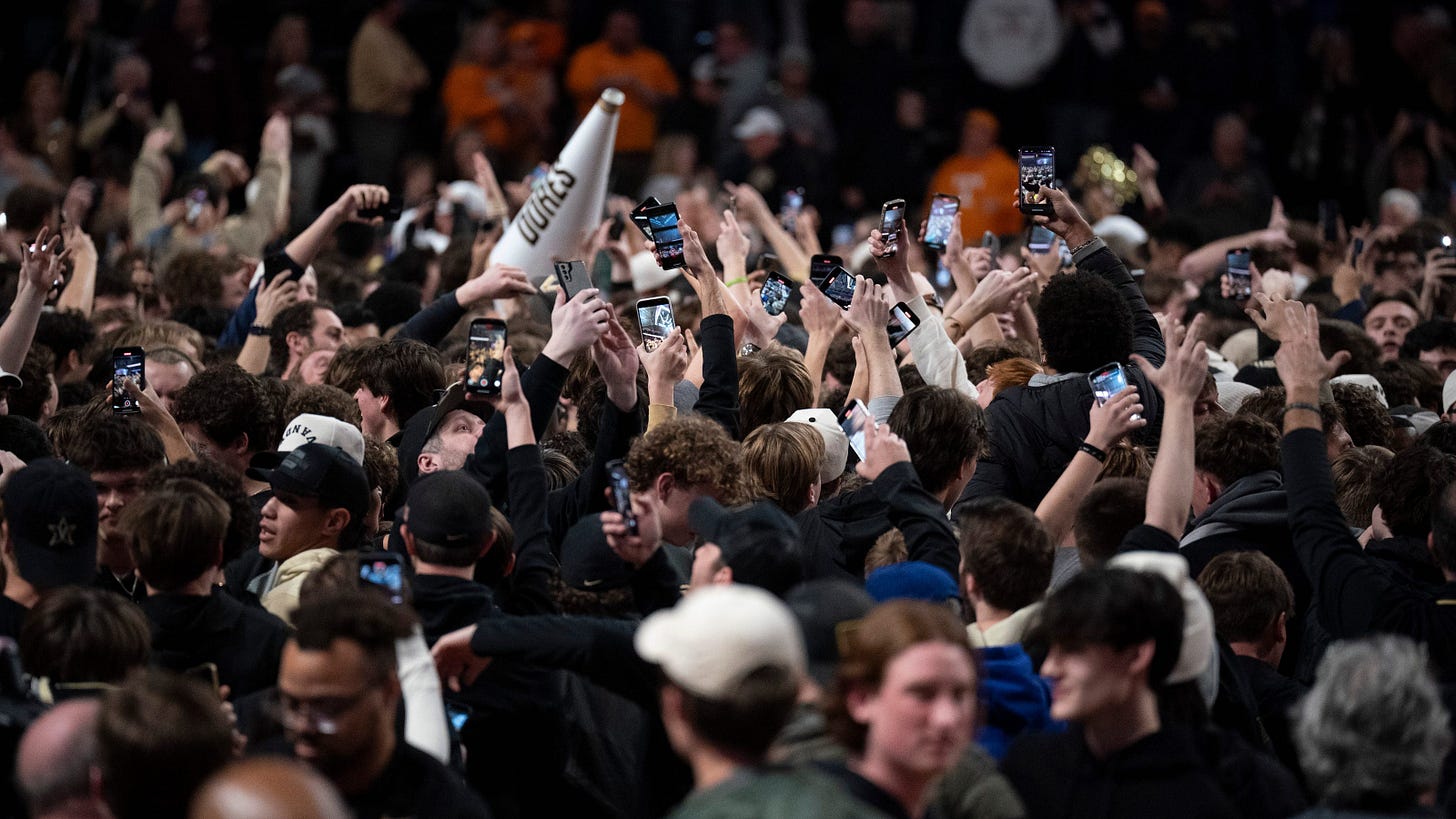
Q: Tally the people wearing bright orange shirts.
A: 4